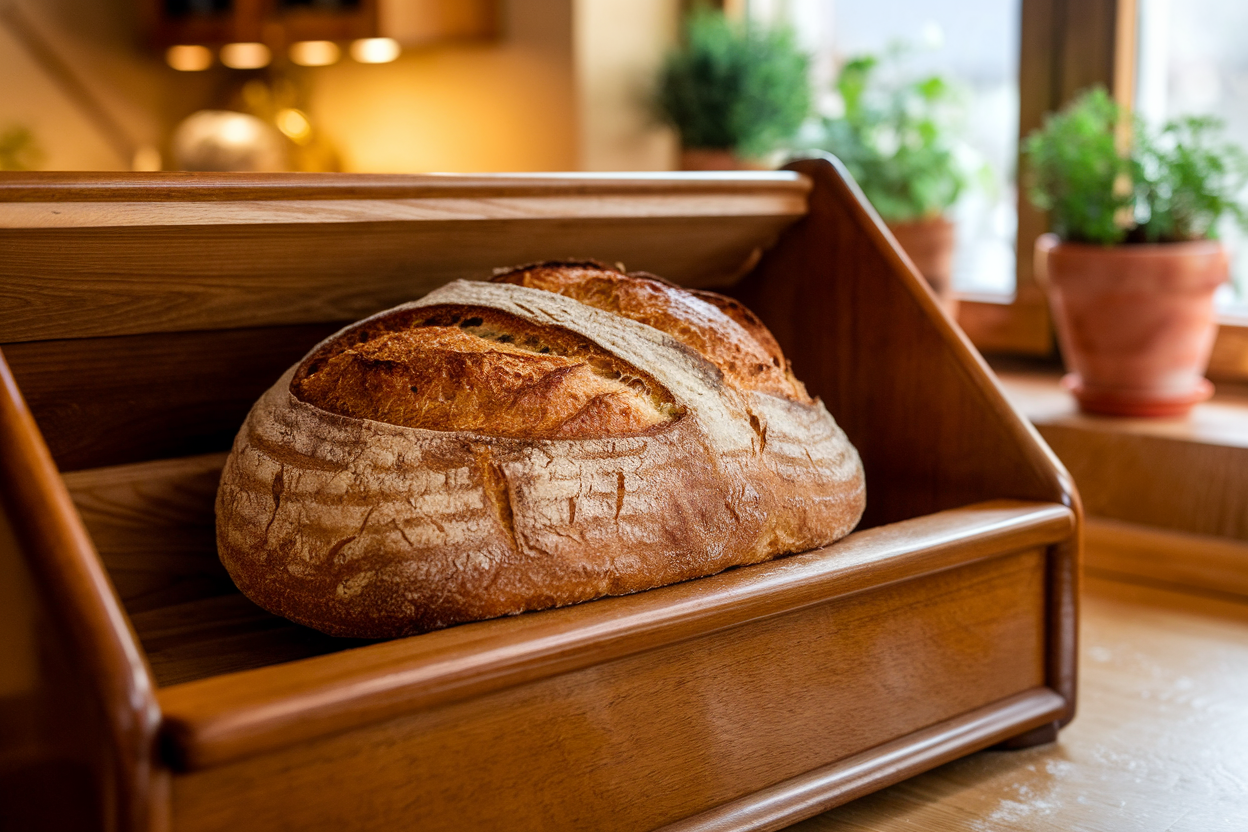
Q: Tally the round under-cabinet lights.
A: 4